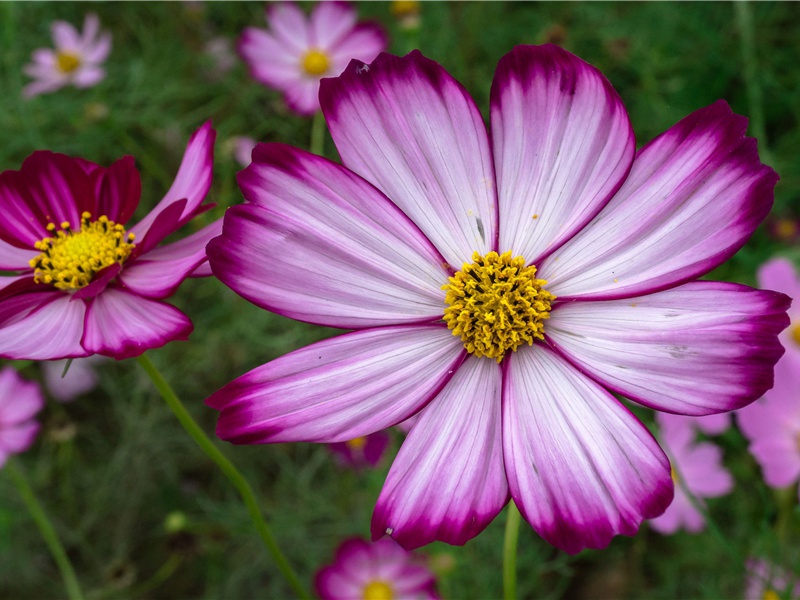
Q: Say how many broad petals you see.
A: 8